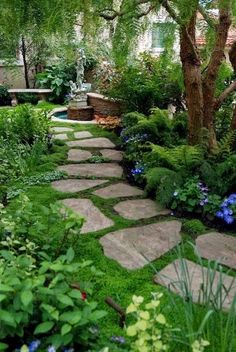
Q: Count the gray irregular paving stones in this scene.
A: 14